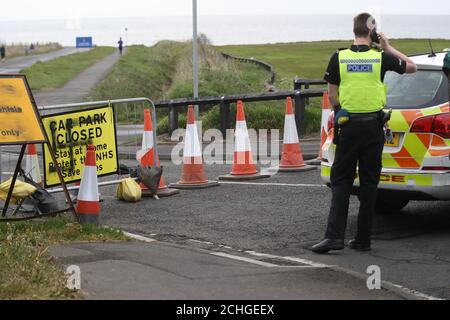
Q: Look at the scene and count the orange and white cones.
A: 7